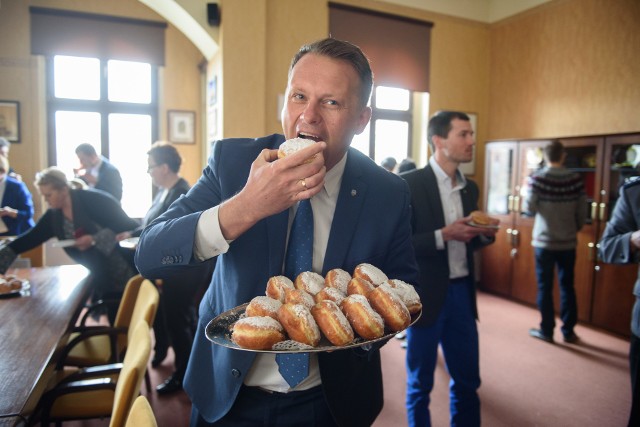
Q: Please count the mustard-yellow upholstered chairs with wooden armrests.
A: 4